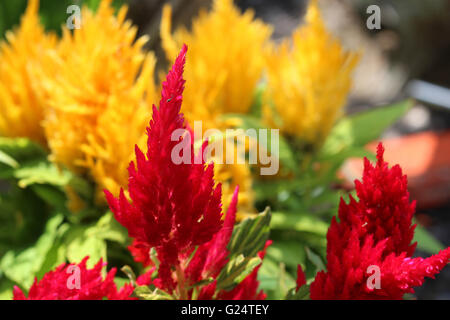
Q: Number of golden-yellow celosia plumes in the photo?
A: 4